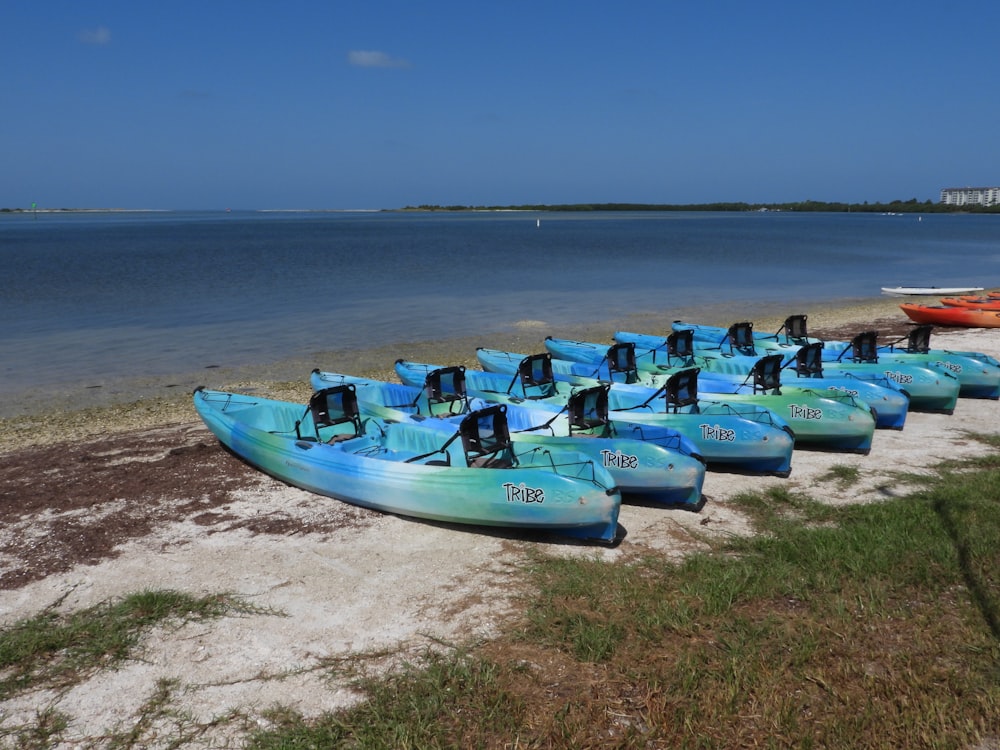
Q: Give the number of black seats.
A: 14